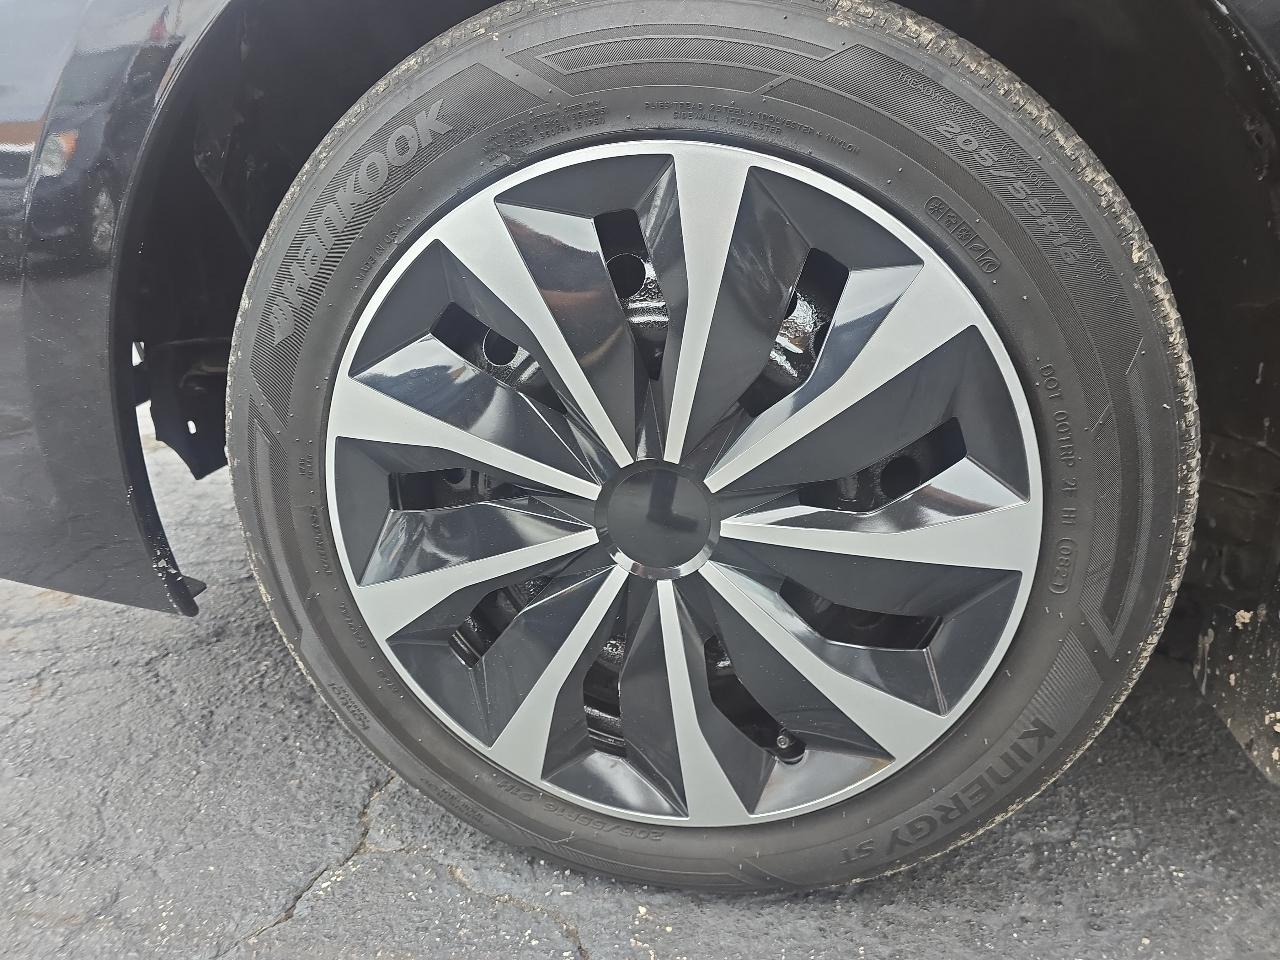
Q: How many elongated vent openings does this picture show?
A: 9